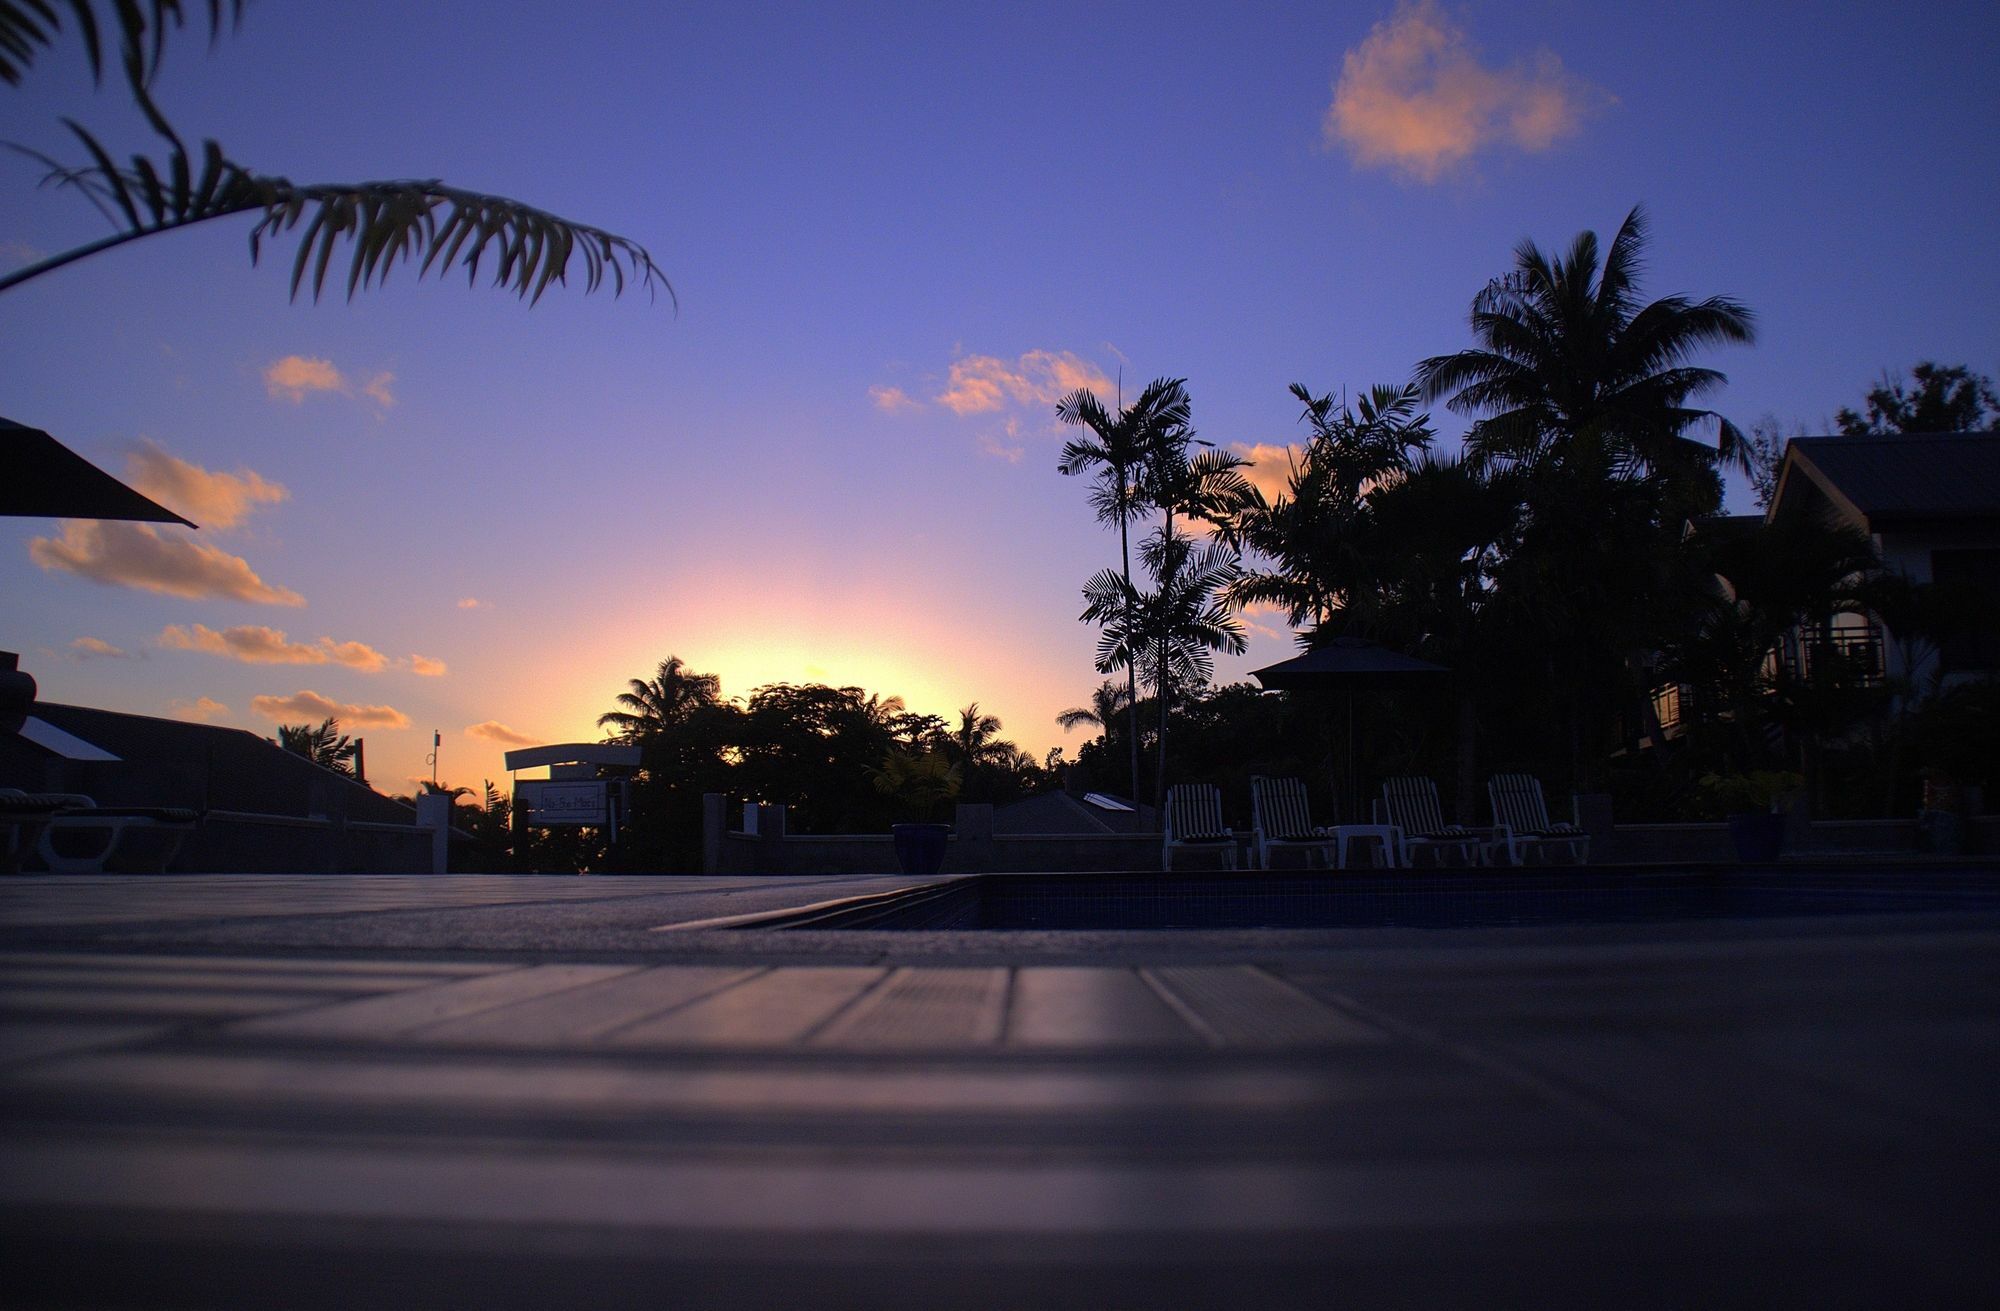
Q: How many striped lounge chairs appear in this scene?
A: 4